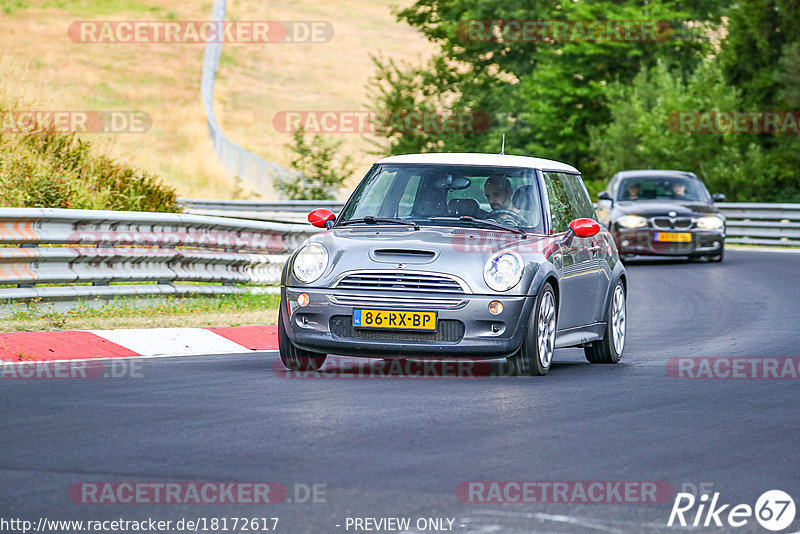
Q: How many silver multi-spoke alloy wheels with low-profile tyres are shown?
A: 2